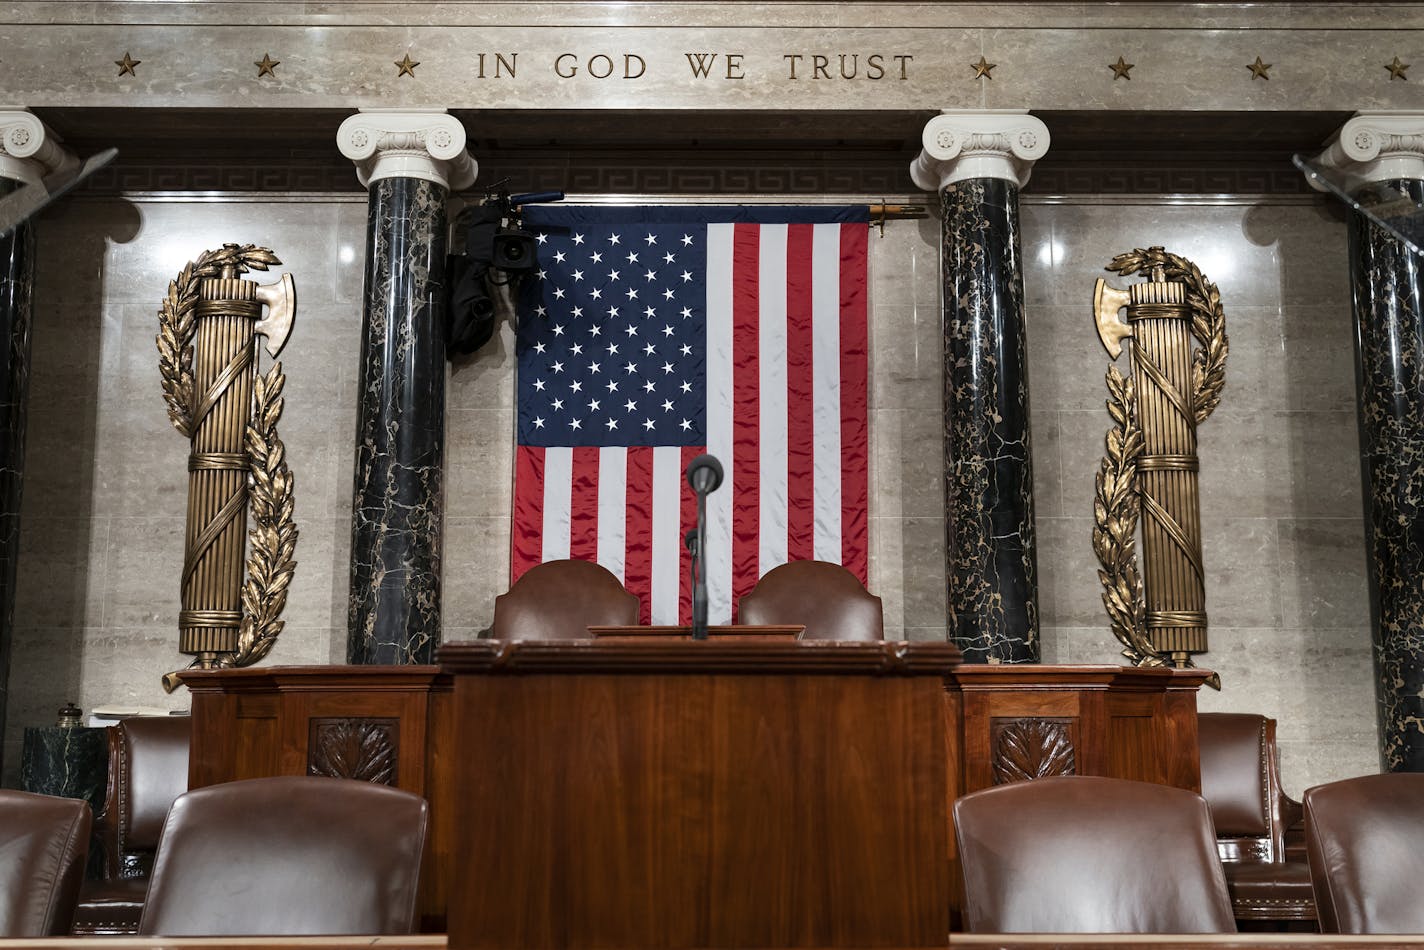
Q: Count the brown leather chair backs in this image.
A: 8